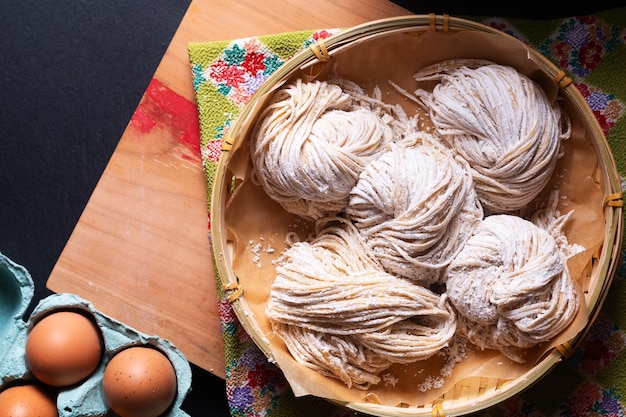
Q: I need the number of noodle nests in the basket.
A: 5